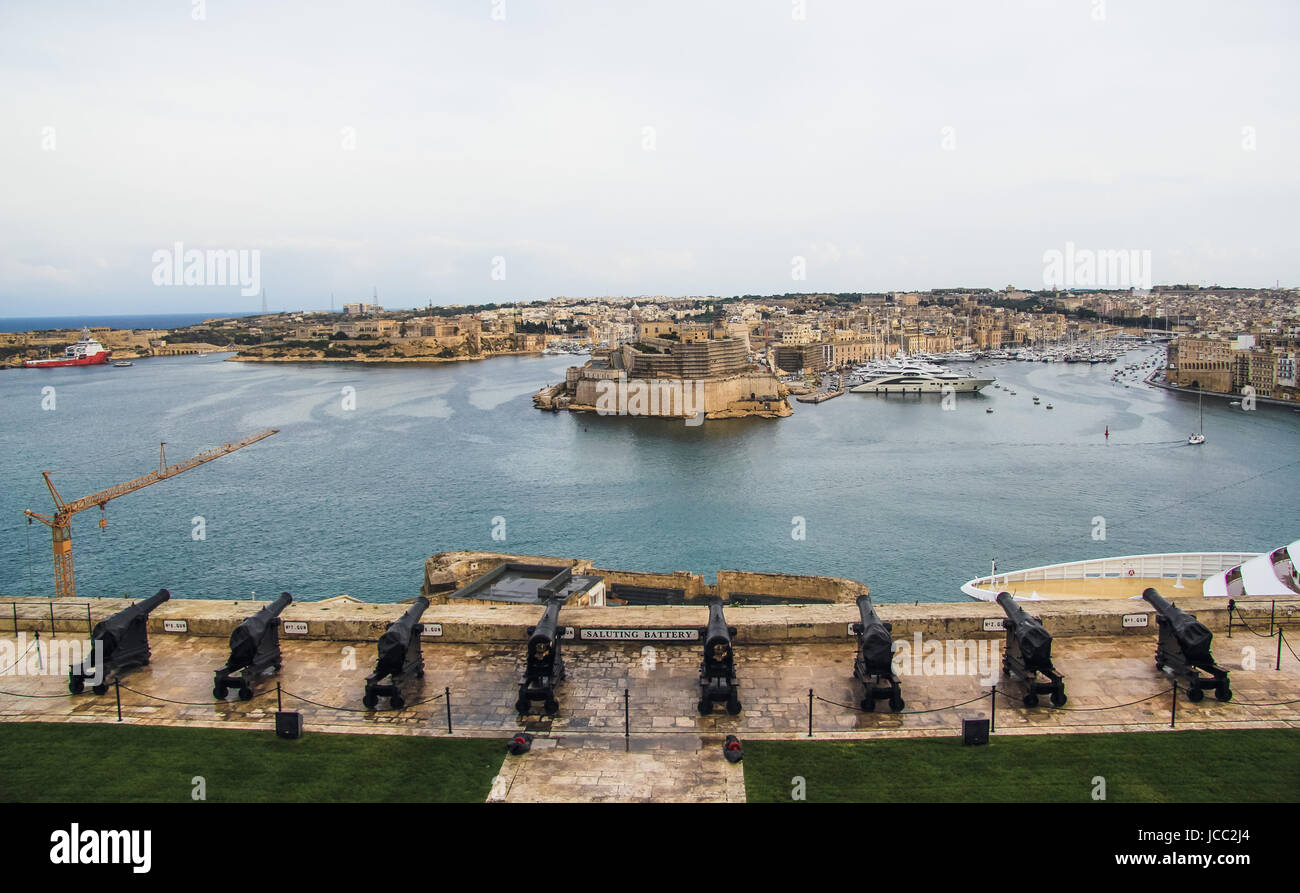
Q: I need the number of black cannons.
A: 8